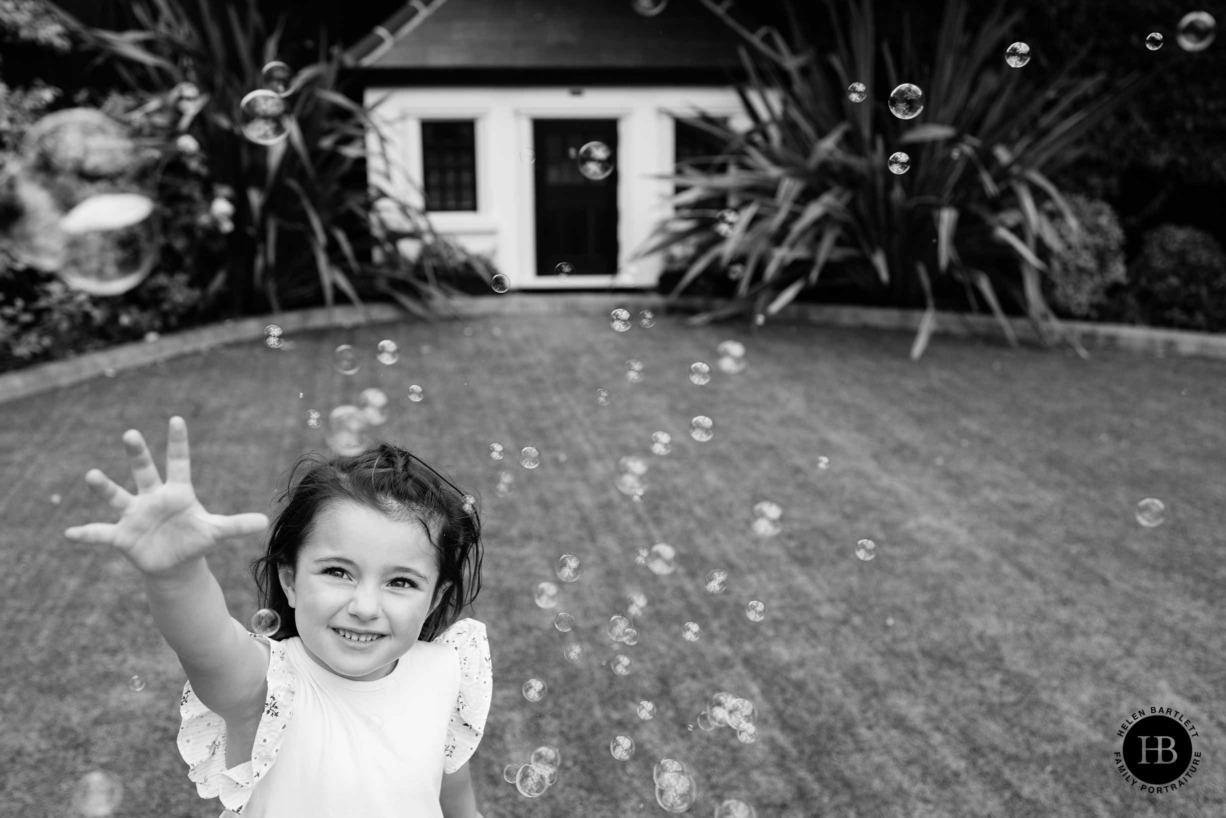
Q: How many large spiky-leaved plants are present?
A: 2